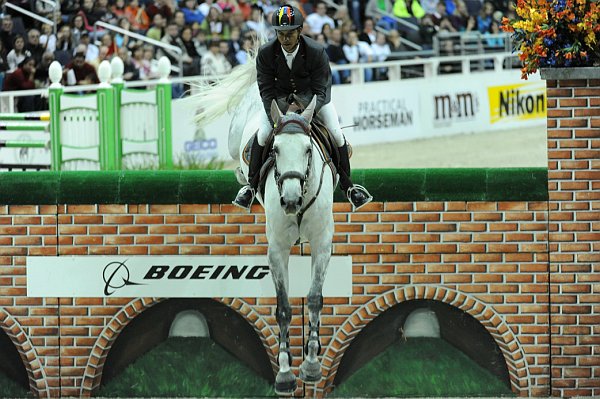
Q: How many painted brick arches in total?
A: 3